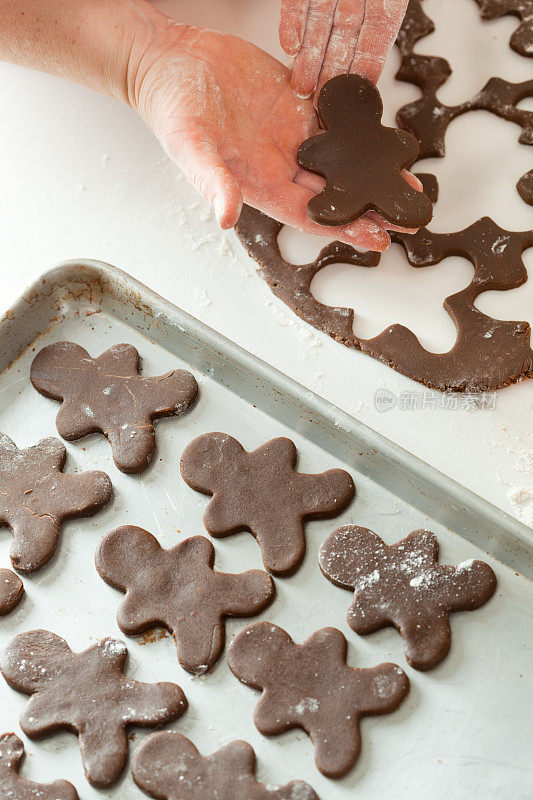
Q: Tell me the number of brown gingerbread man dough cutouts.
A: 11